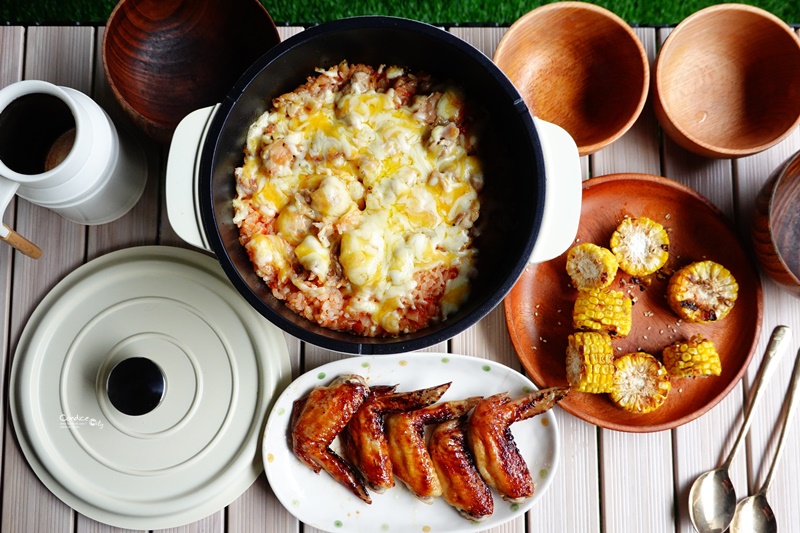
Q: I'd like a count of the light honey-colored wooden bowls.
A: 2